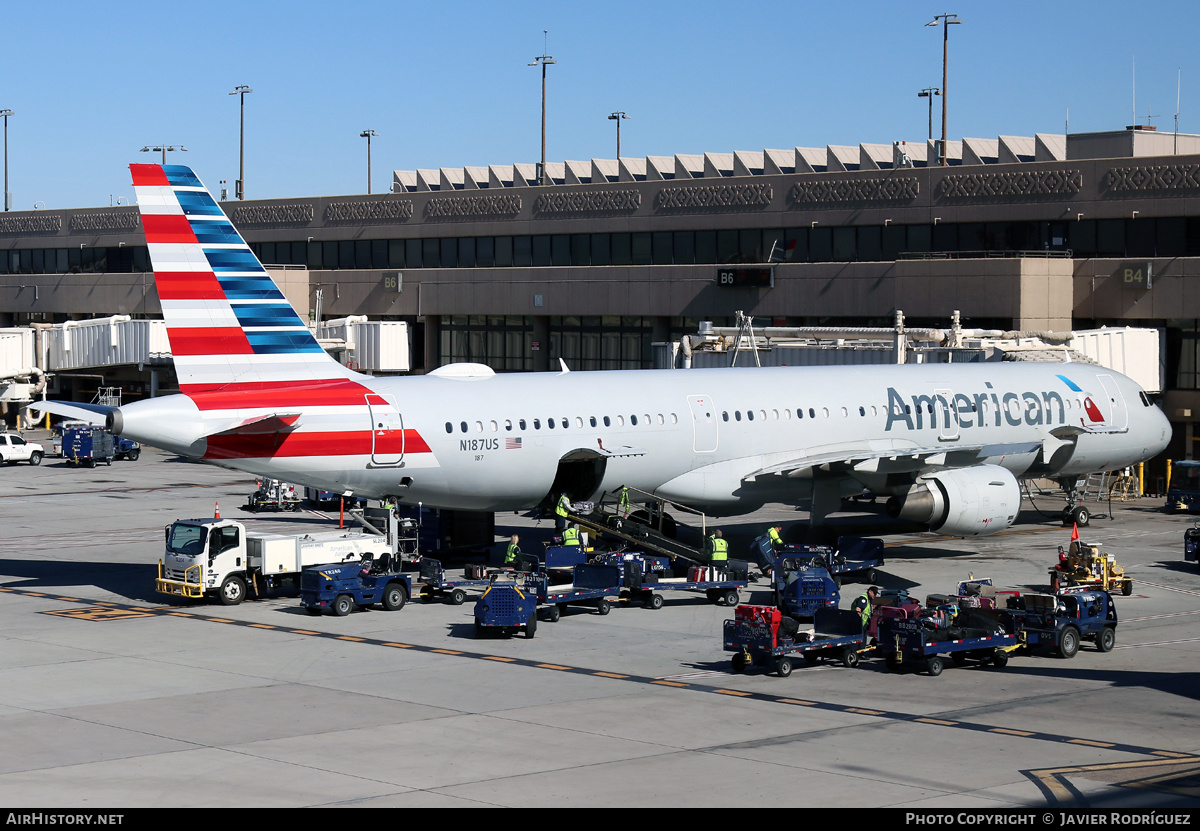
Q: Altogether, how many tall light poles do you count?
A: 8